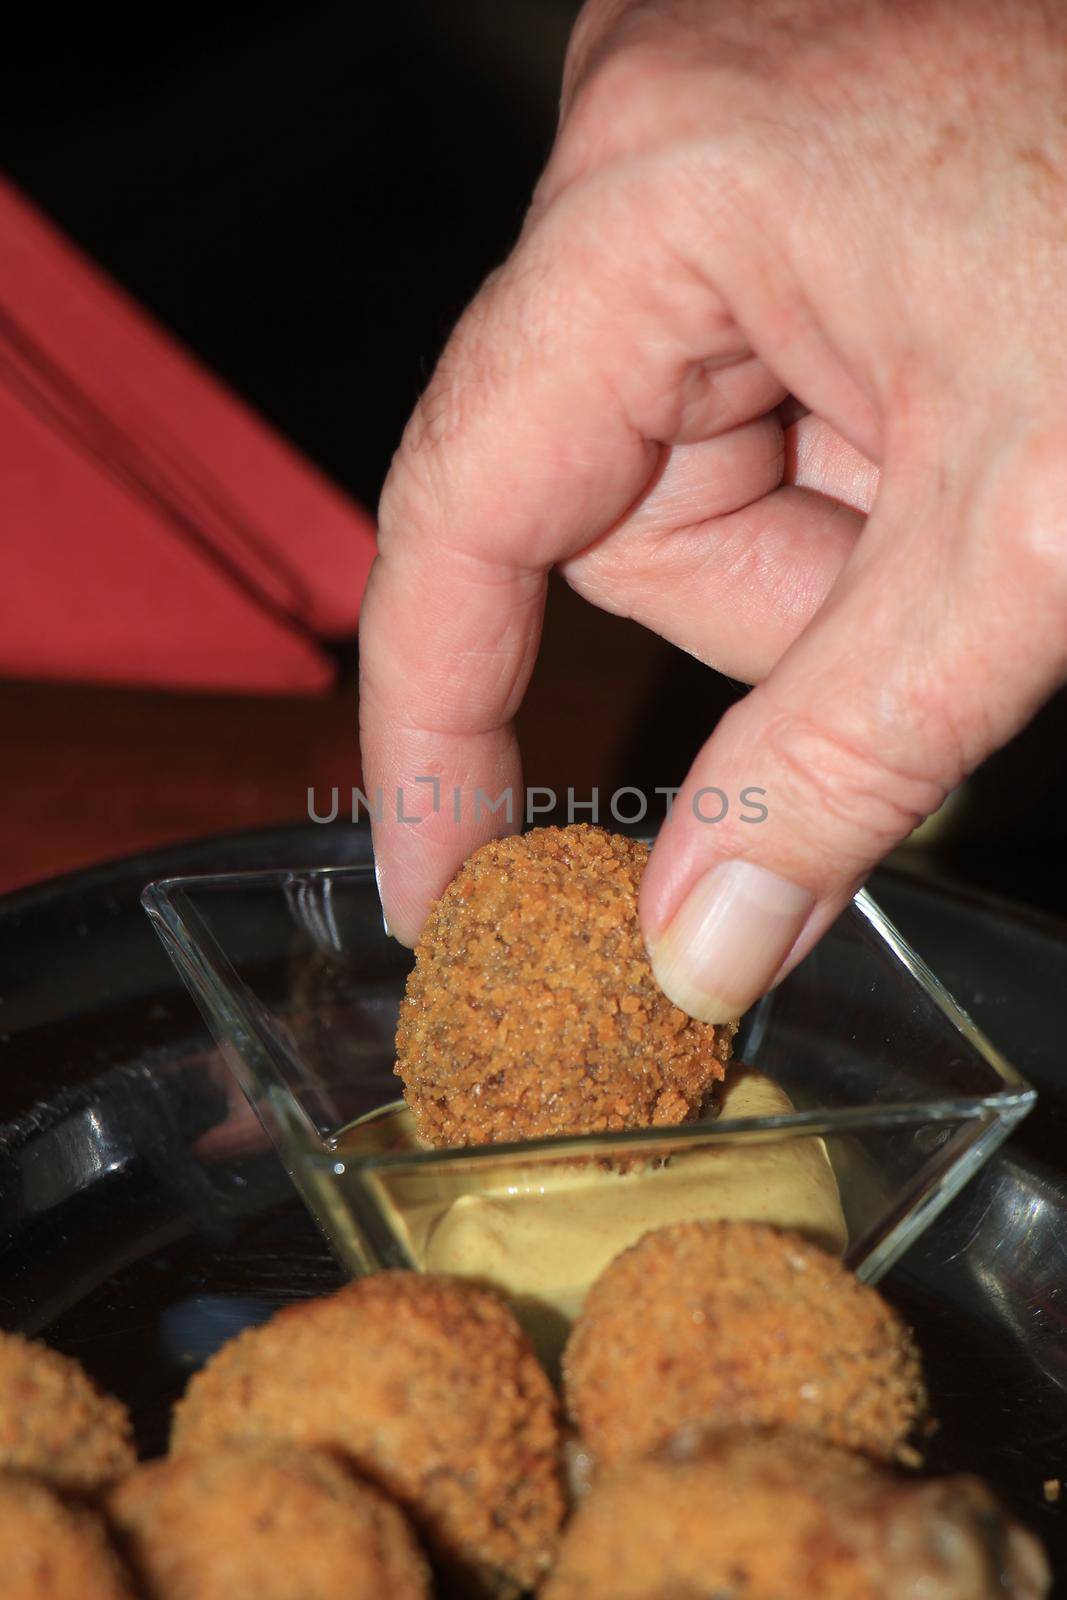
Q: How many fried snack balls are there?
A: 7